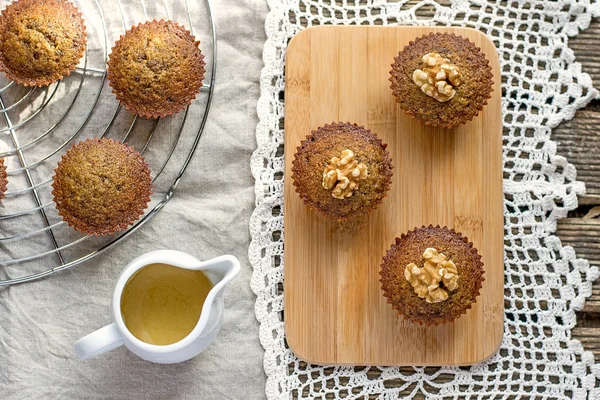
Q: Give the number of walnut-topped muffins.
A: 3